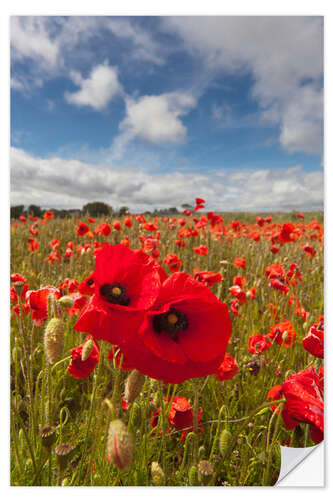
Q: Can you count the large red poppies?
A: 2